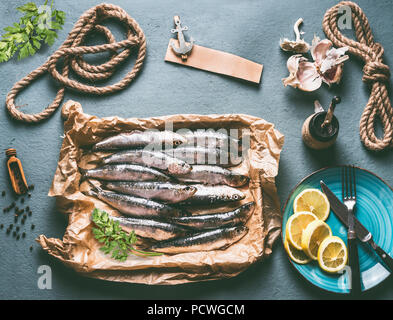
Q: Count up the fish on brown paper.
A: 12